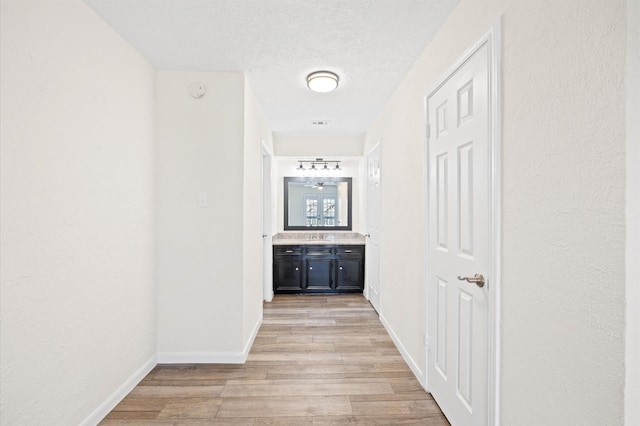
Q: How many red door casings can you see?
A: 0